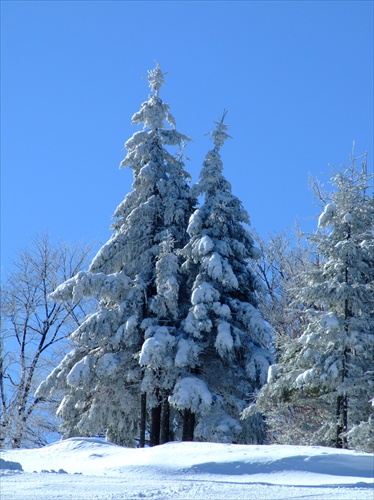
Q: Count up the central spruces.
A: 2